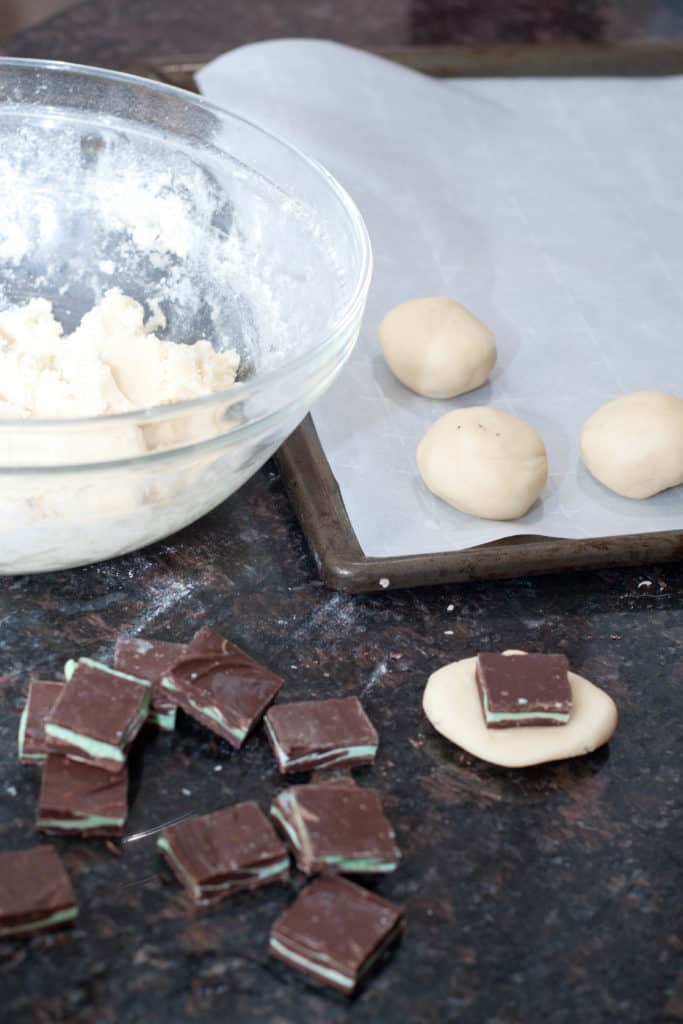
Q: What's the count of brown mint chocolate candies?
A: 11